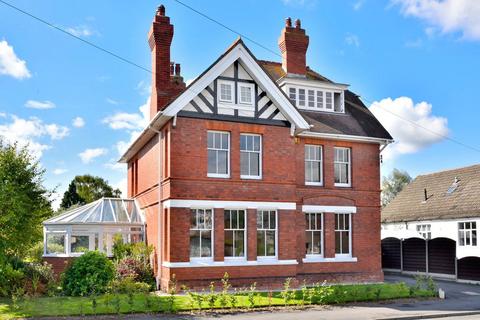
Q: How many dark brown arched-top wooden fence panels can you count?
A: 4